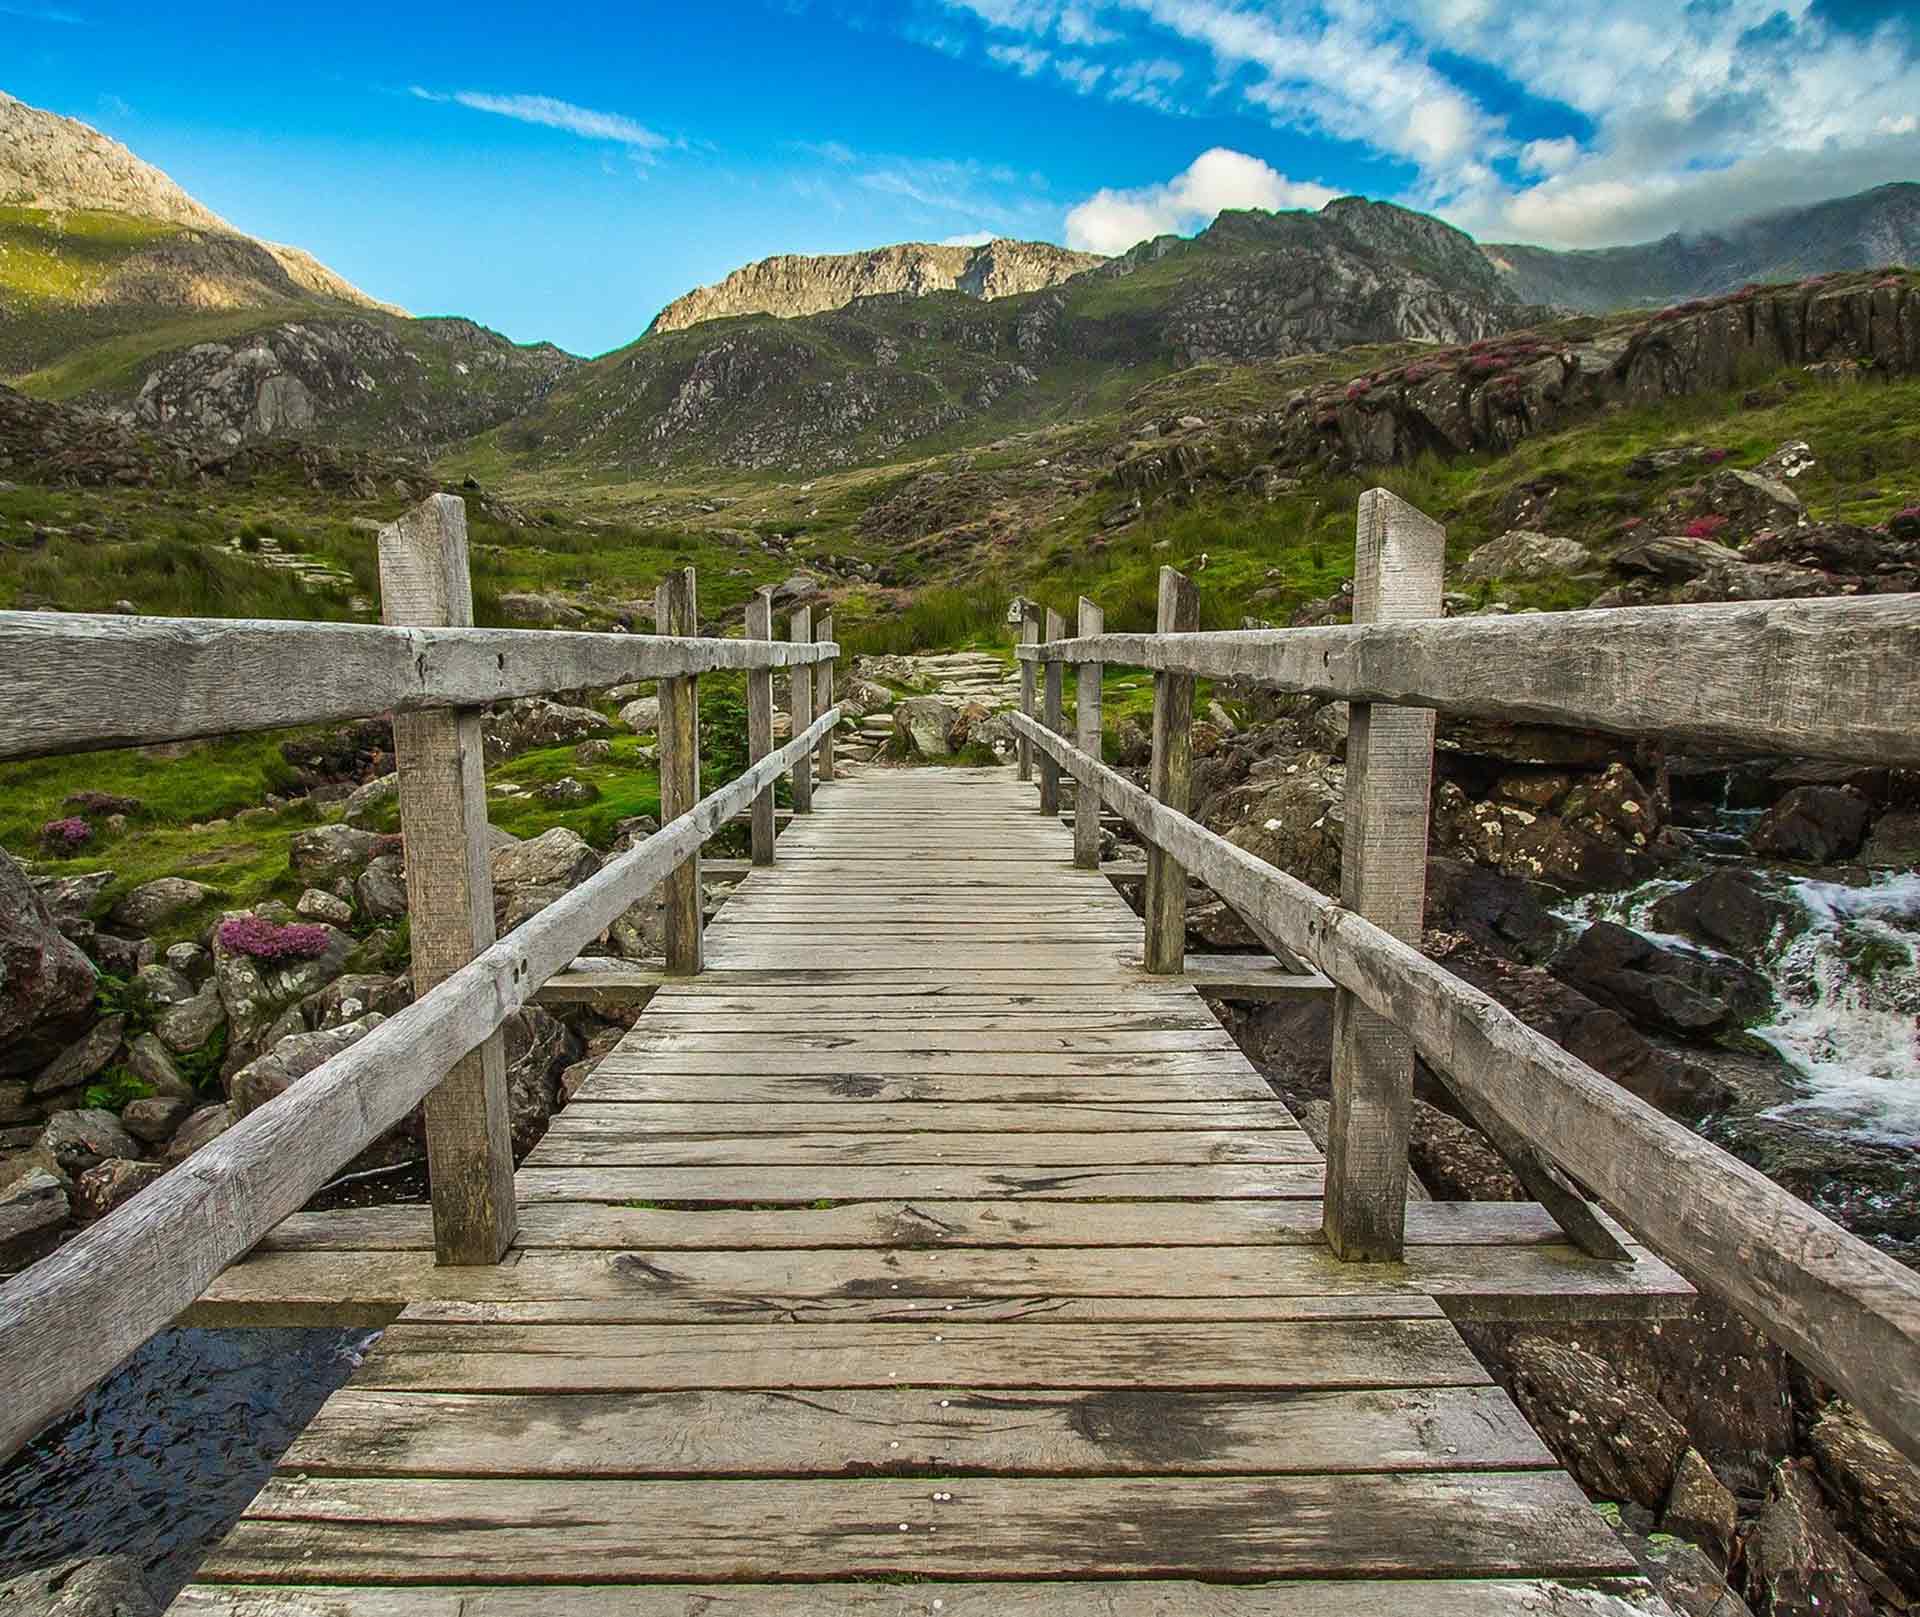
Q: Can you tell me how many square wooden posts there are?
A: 10